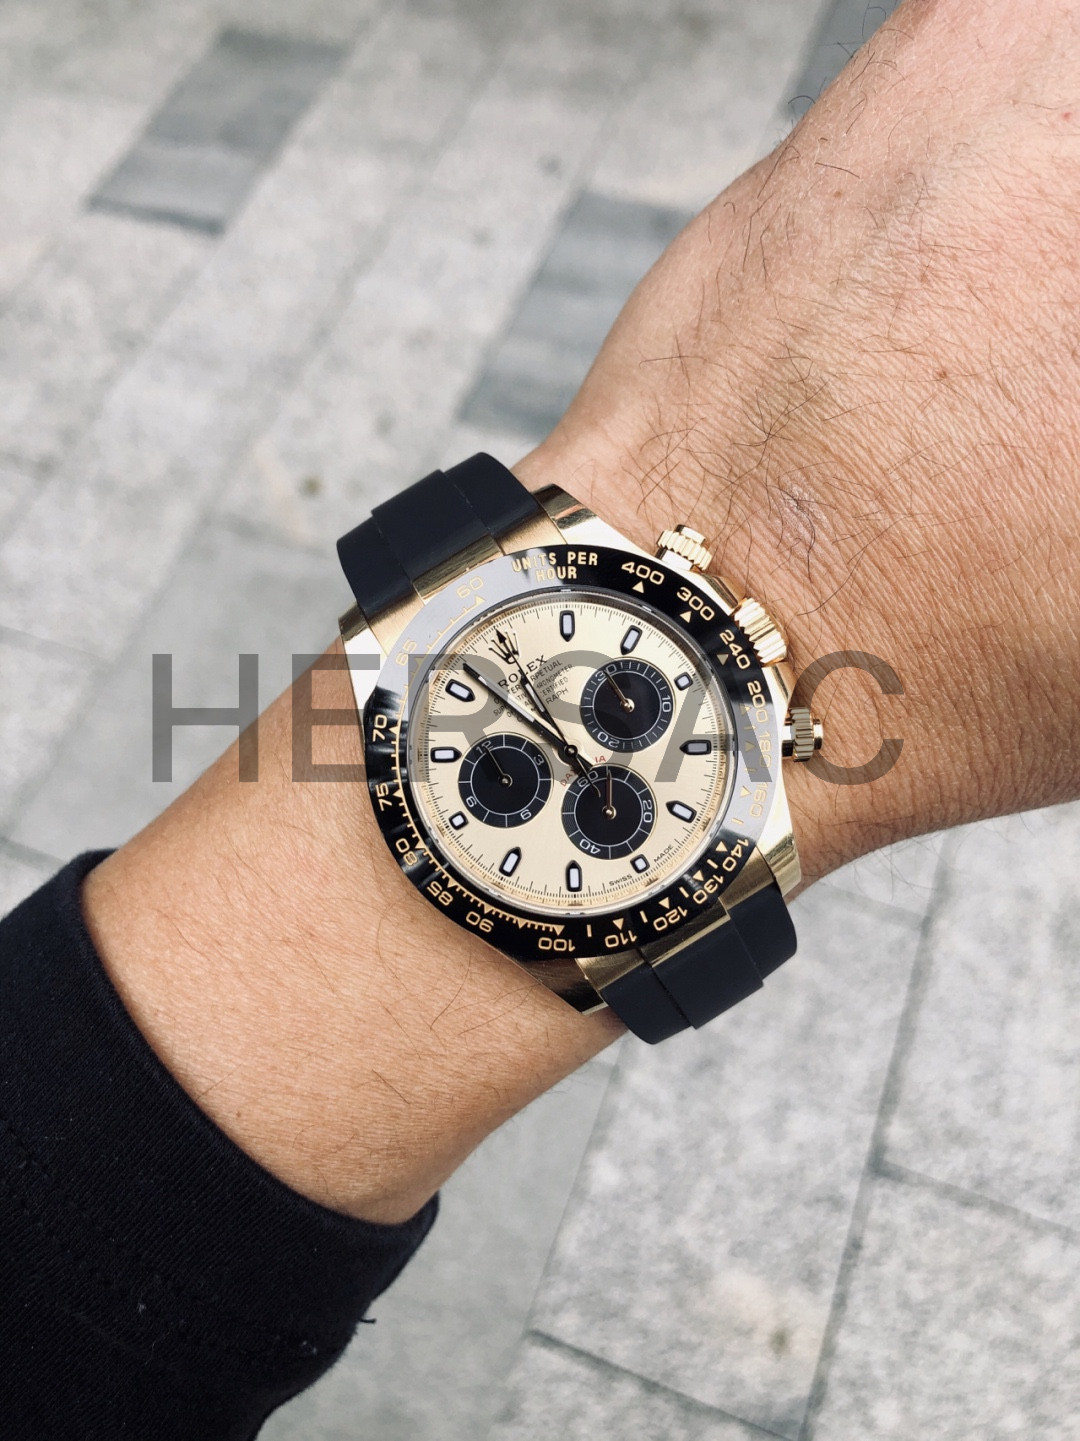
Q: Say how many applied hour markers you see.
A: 11